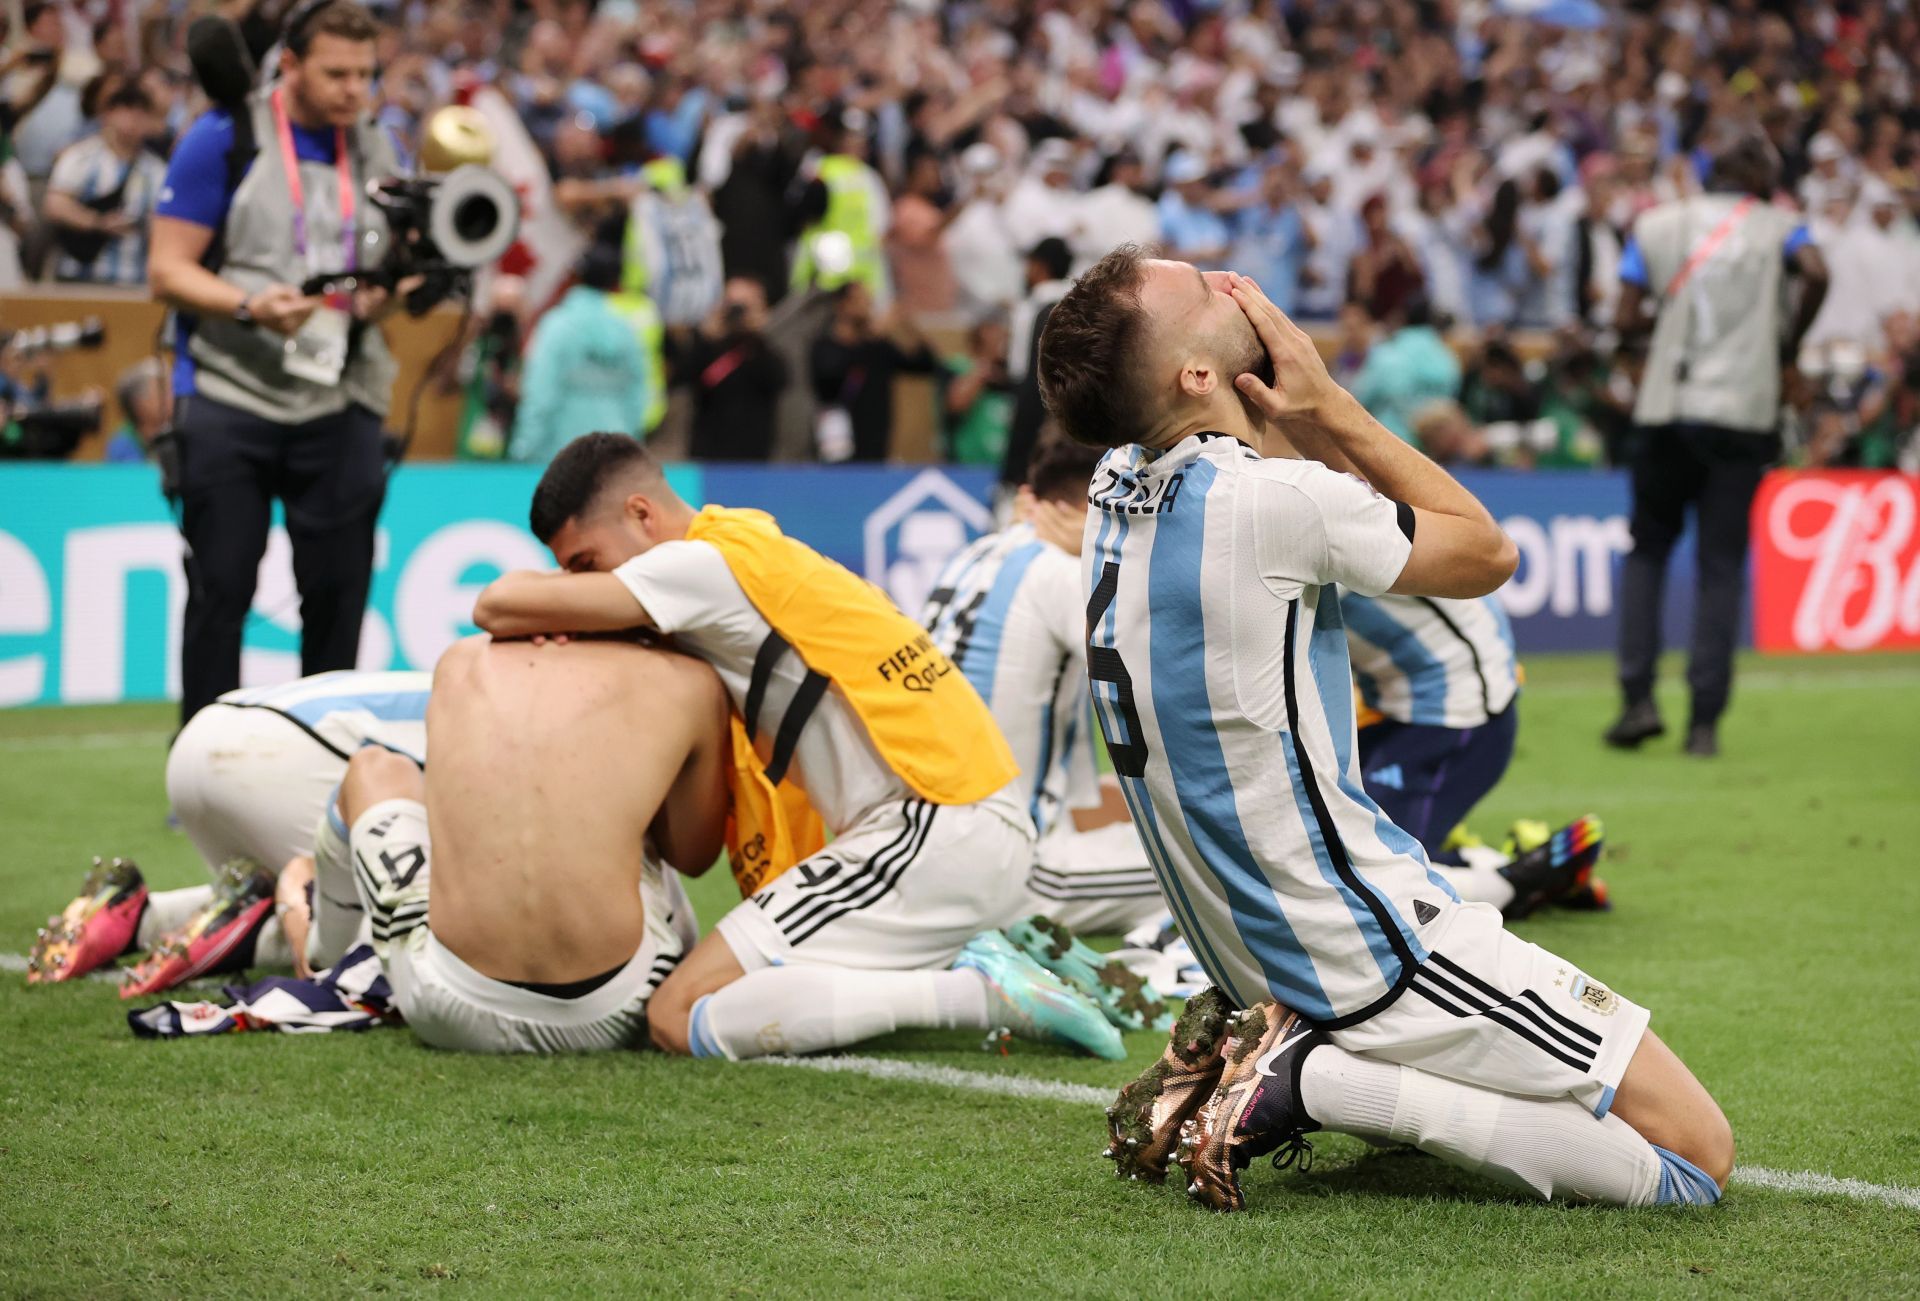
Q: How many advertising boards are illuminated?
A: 3